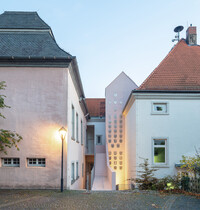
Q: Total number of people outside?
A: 0